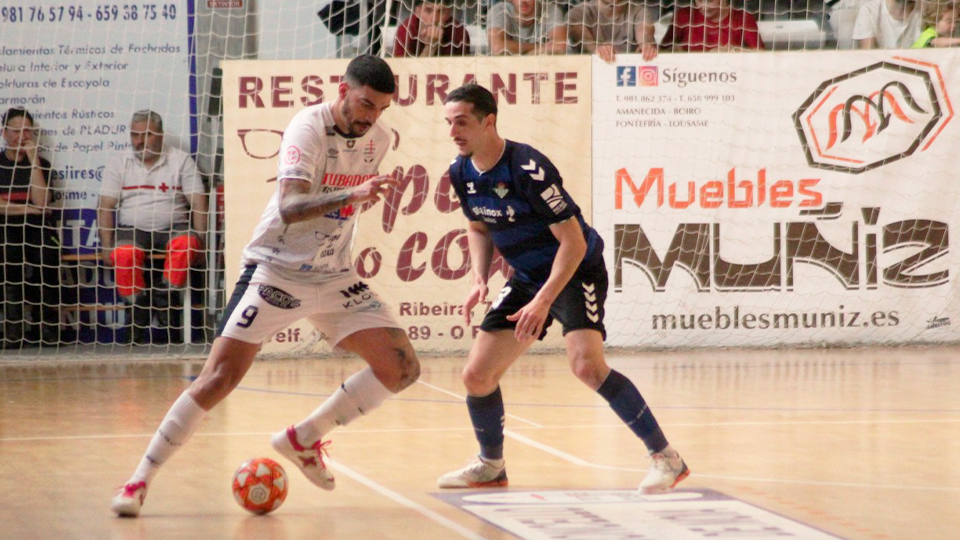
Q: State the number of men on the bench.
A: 1